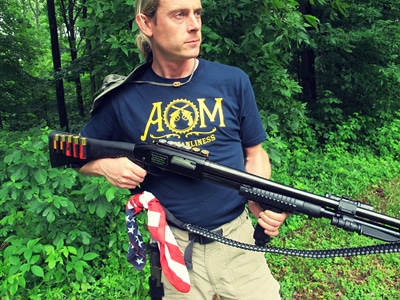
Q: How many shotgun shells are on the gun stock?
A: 5